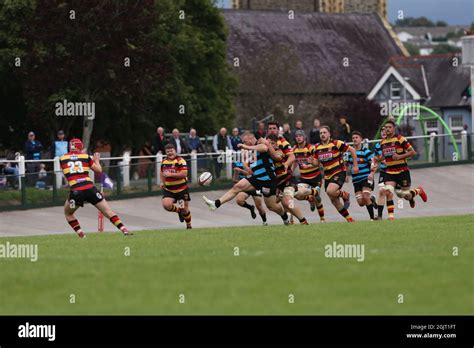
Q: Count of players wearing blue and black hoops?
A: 4